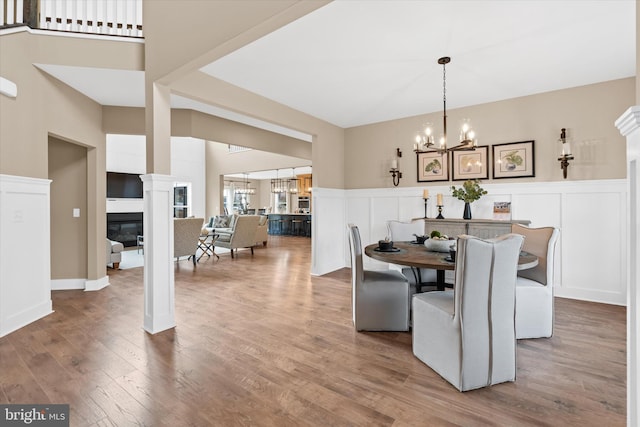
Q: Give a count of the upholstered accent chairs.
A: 2